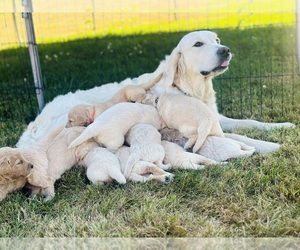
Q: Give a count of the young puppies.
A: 10